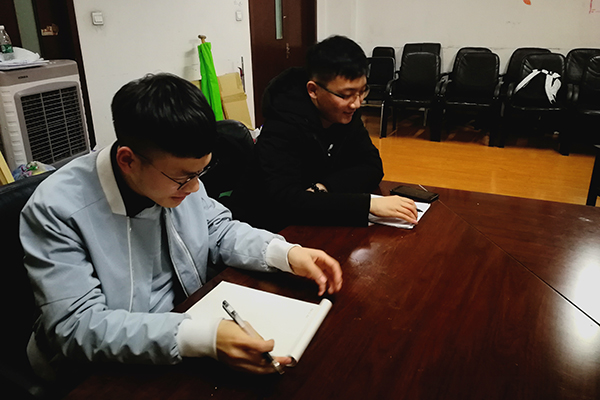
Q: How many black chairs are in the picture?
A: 12